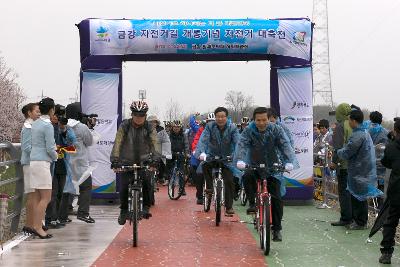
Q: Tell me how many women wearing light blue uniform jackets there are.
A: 2